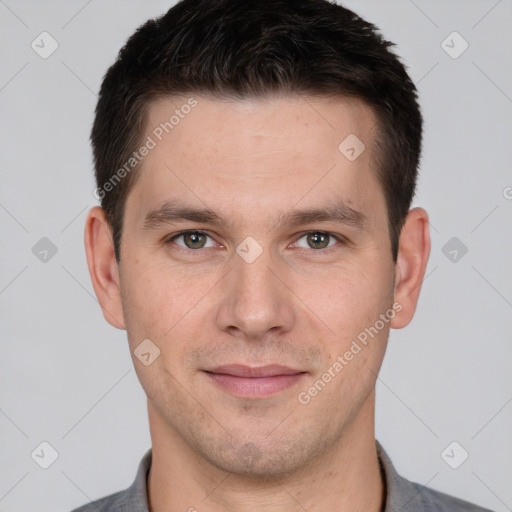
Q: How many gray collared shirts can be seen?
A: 1